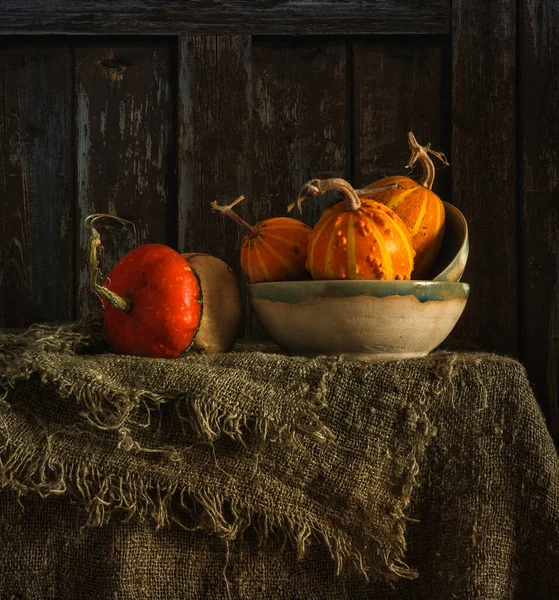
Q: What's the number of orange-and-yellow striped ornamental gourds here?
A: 3